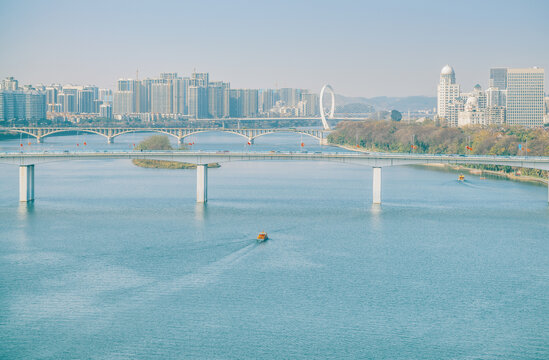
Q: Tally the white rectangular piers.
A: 3